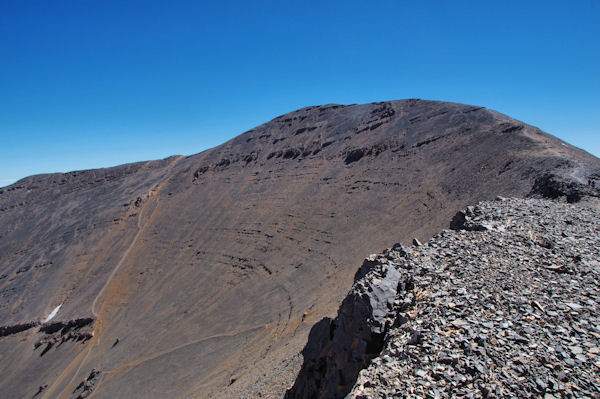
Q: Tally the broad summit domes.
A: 1